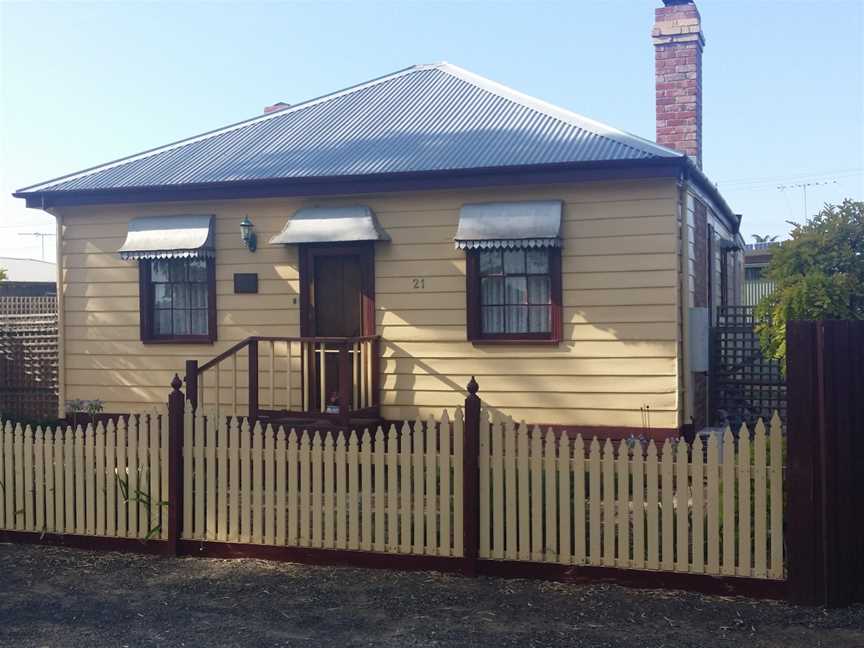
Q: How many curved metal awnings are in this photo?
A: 3